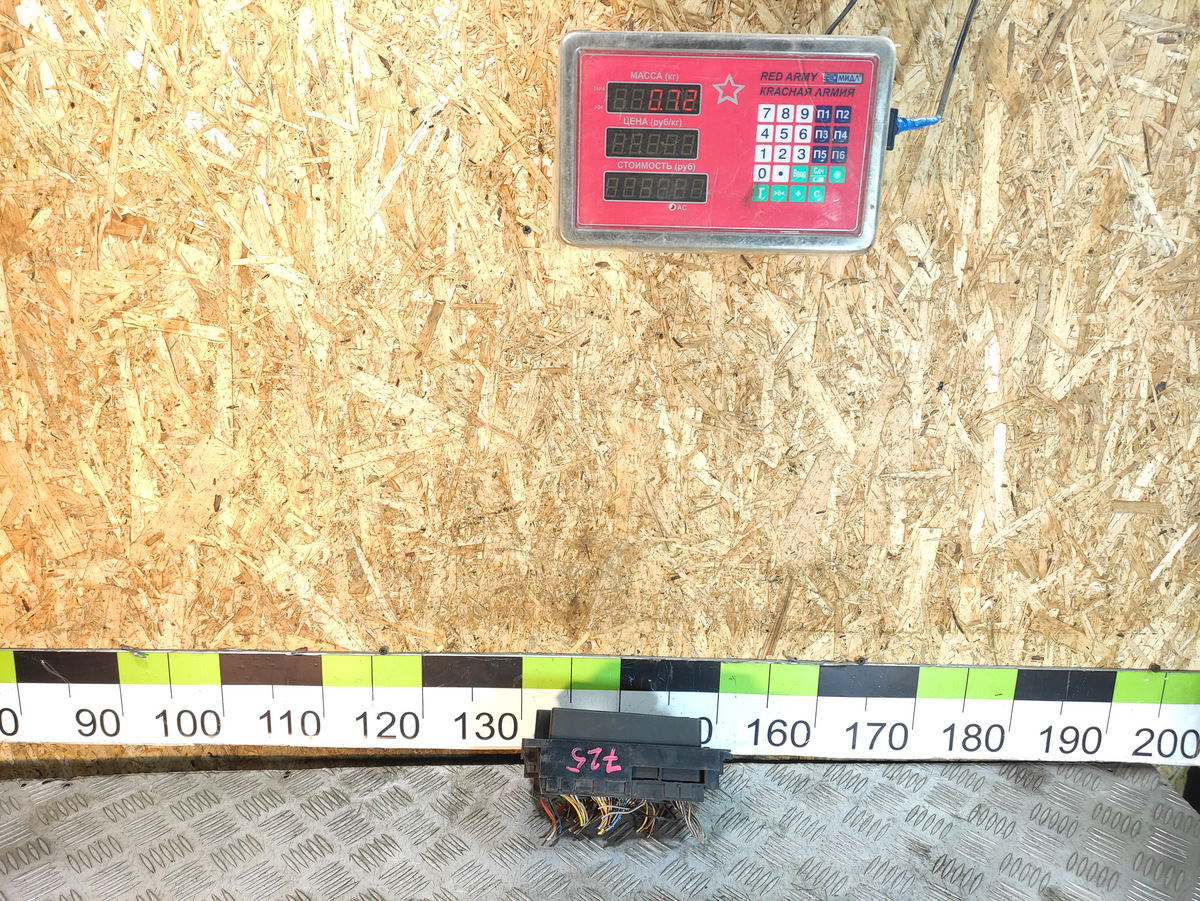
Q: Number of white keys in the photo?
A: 11